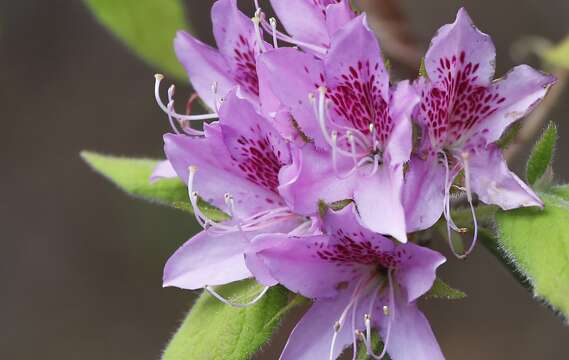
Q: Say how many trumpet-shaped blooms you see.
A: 6